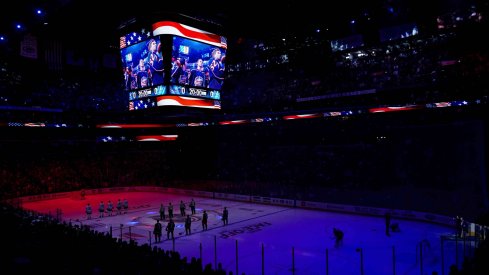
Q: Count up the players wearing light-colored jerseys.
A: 5